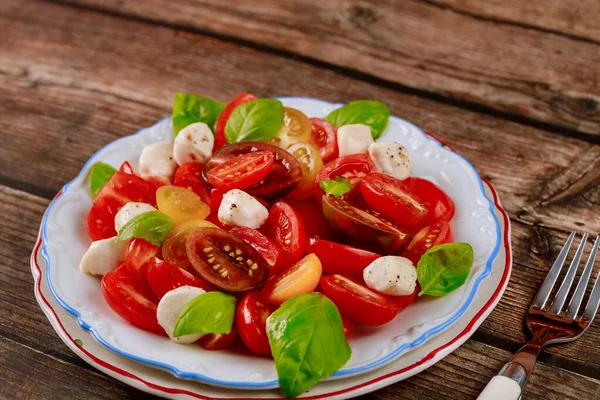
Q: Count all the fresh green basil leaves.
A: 9